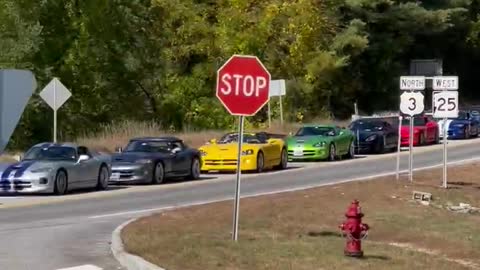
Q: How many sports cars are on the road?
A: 7